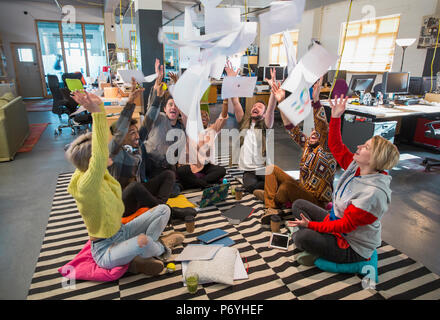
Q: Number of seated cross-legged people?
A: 7